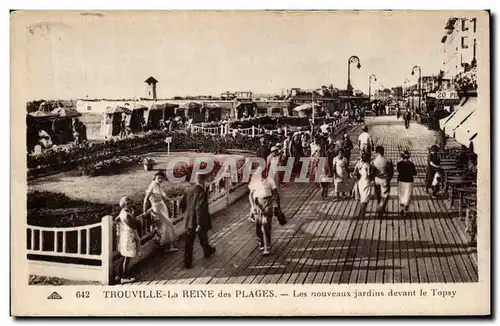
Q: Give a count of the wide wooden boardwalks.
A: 1